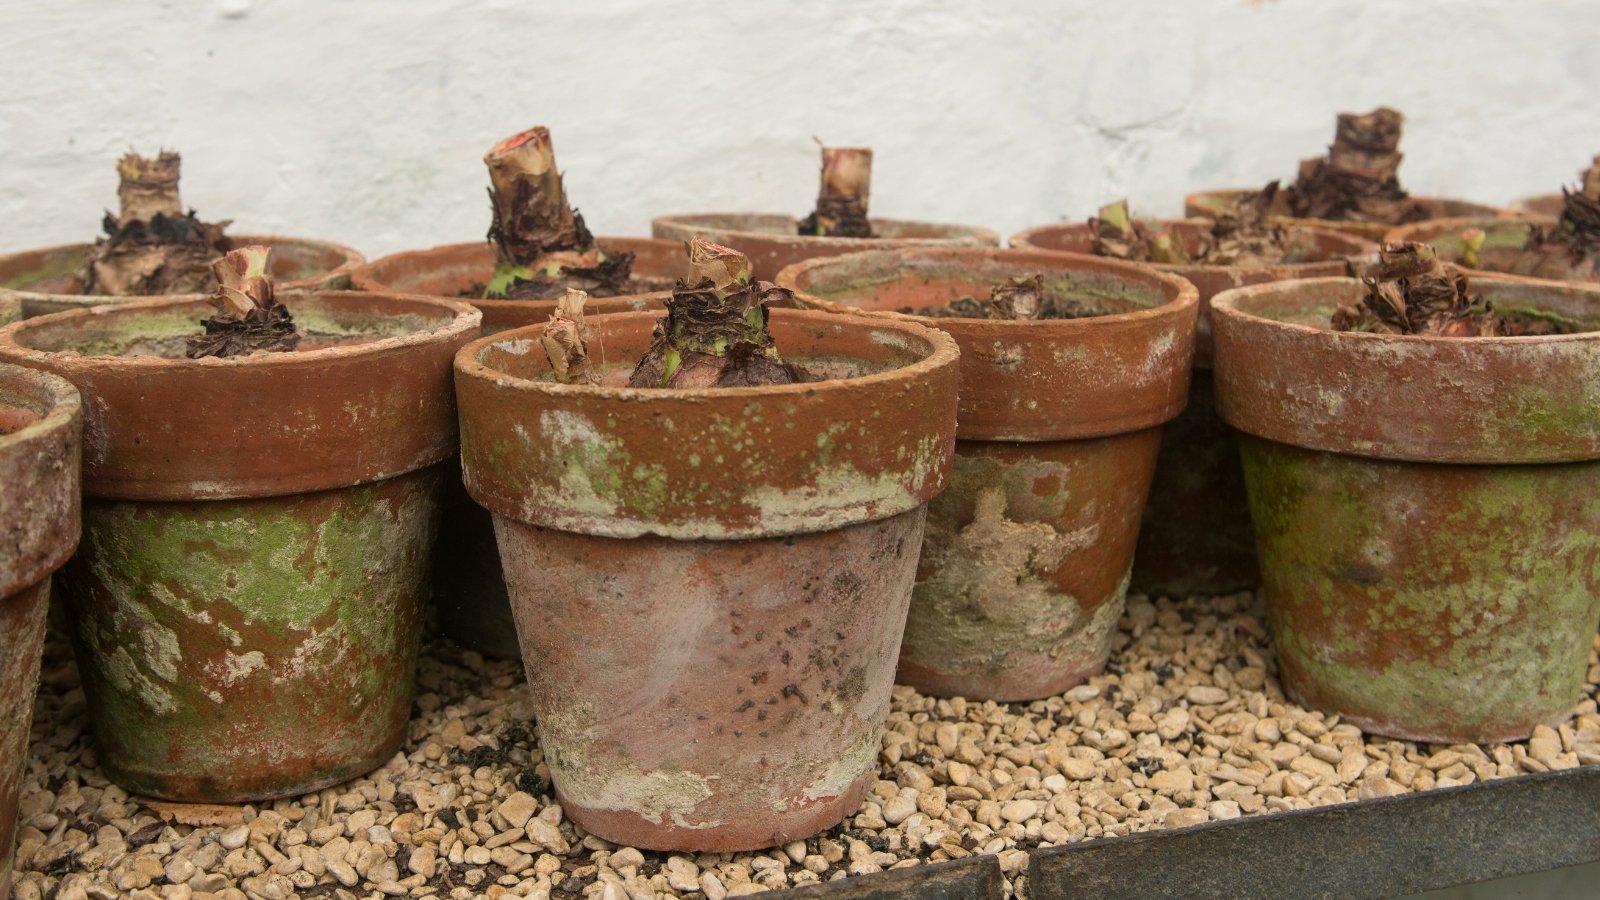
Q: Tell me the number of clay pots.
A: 12